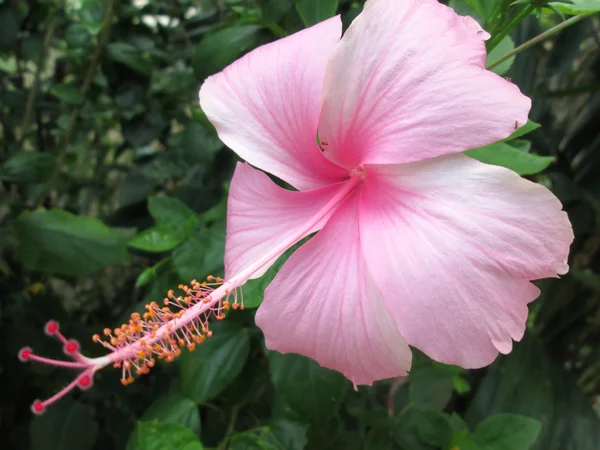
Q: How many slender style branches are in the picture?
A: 5